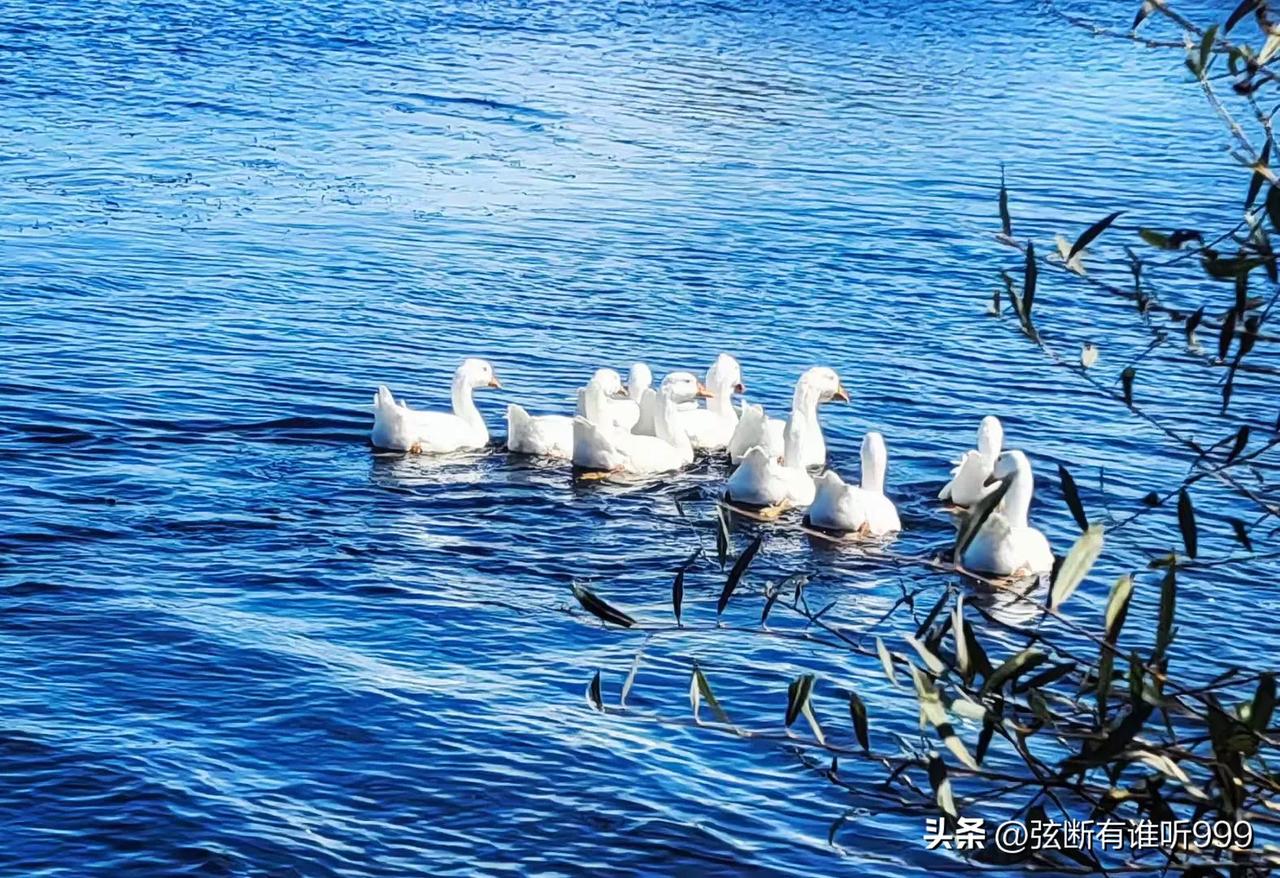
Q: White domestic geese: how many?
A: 10